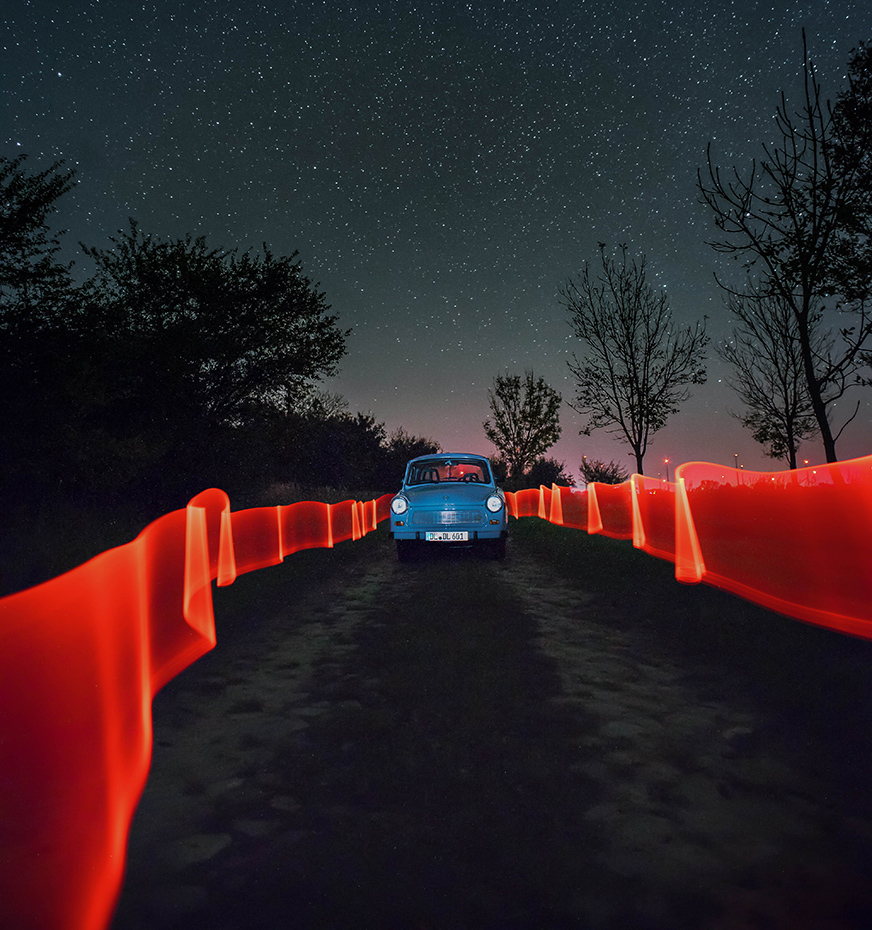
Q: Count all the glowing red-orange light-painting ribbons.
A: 2